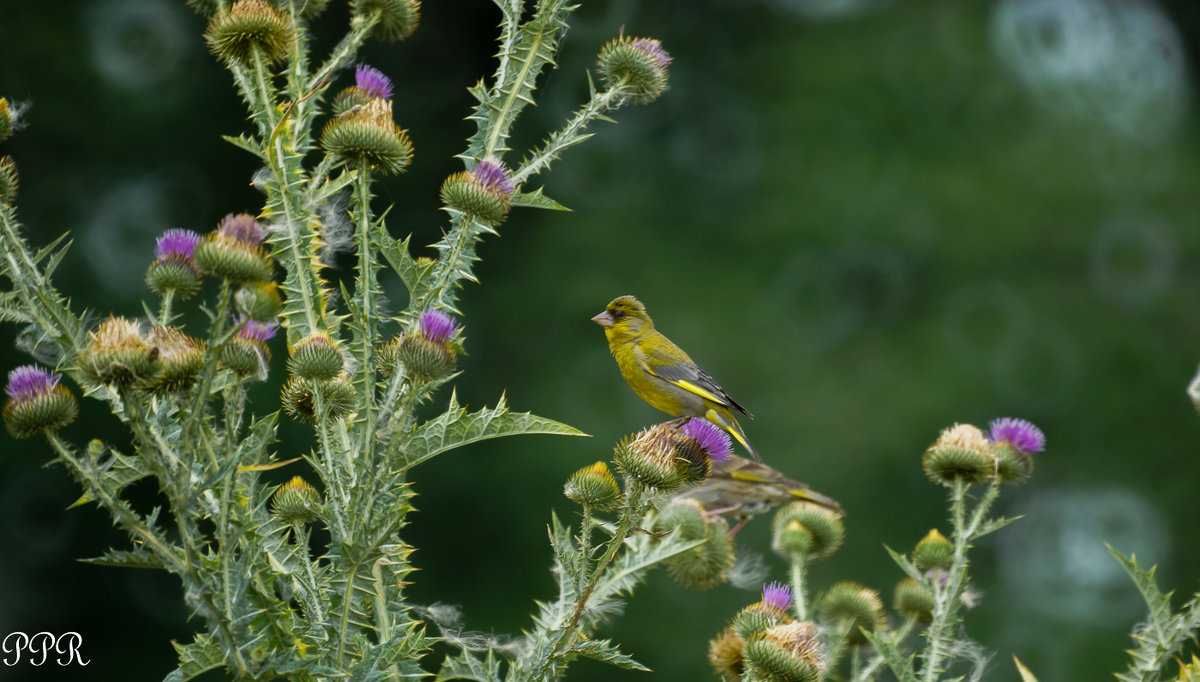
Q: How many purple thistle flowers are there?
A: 11